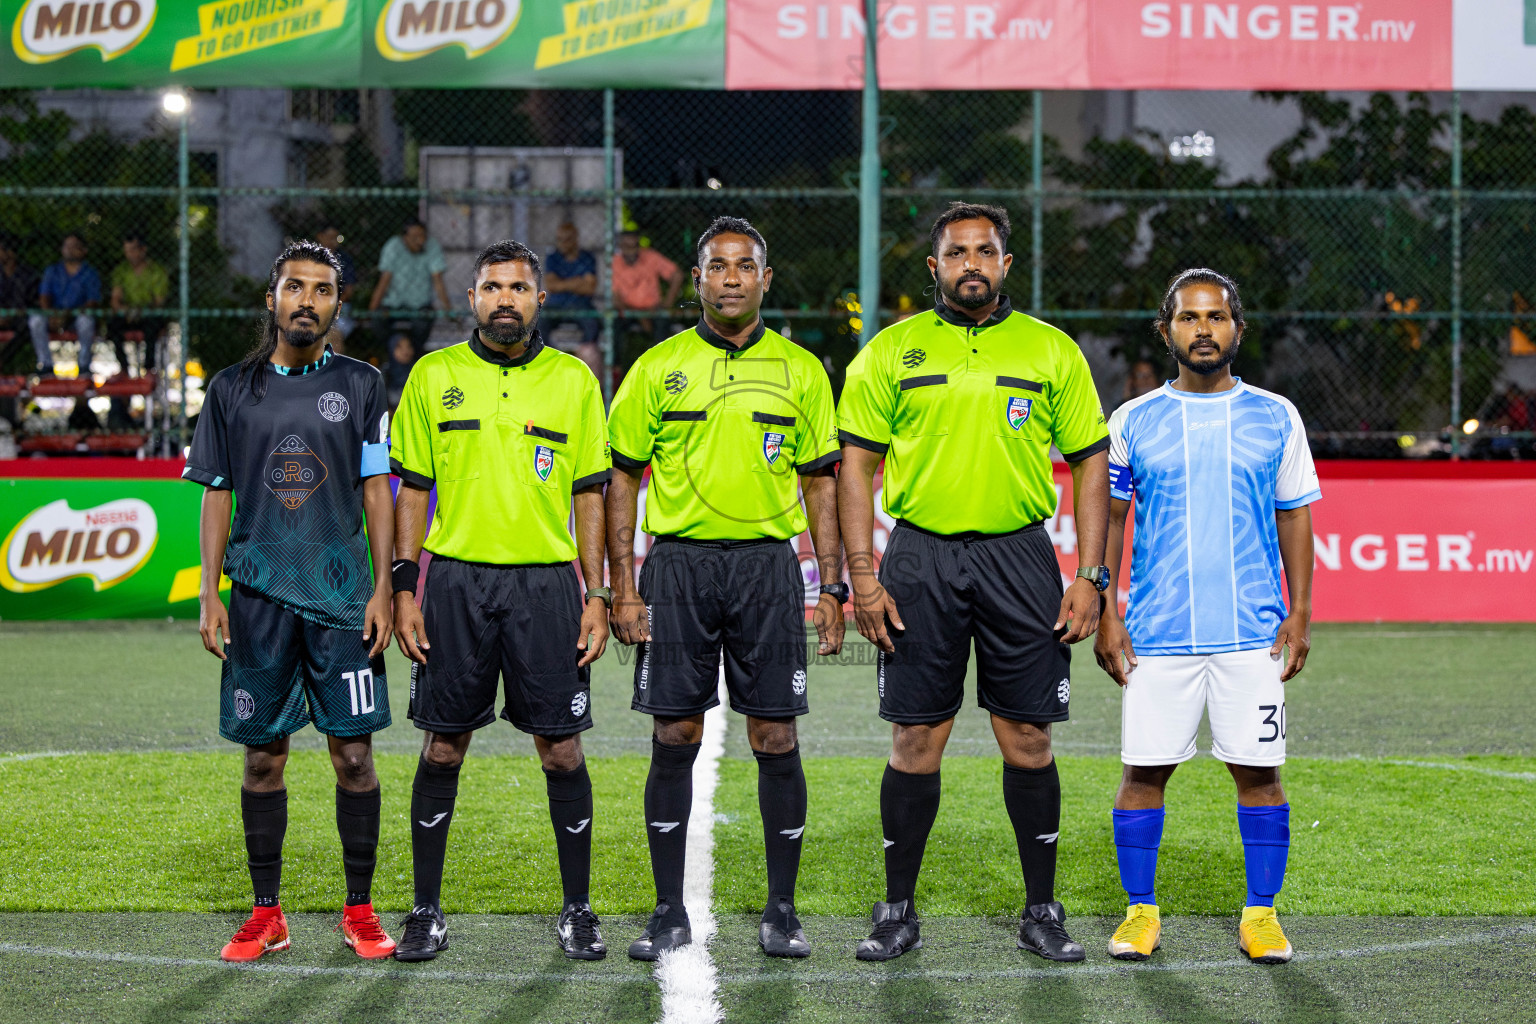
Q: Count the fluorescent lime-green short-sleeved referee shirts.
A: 3